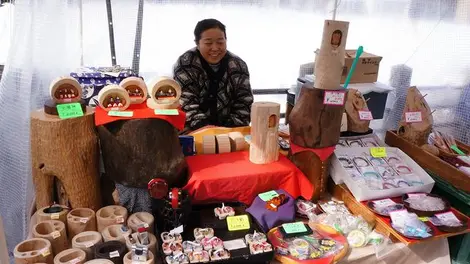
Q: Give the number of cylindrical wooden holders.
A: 13